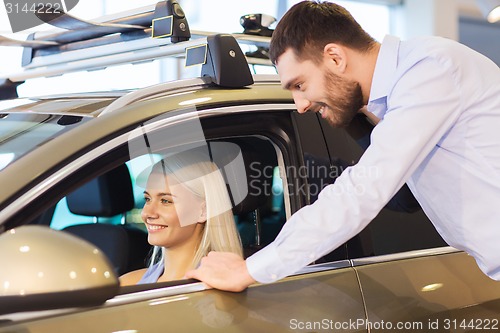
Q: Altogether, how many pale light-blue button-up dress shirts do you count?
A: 1